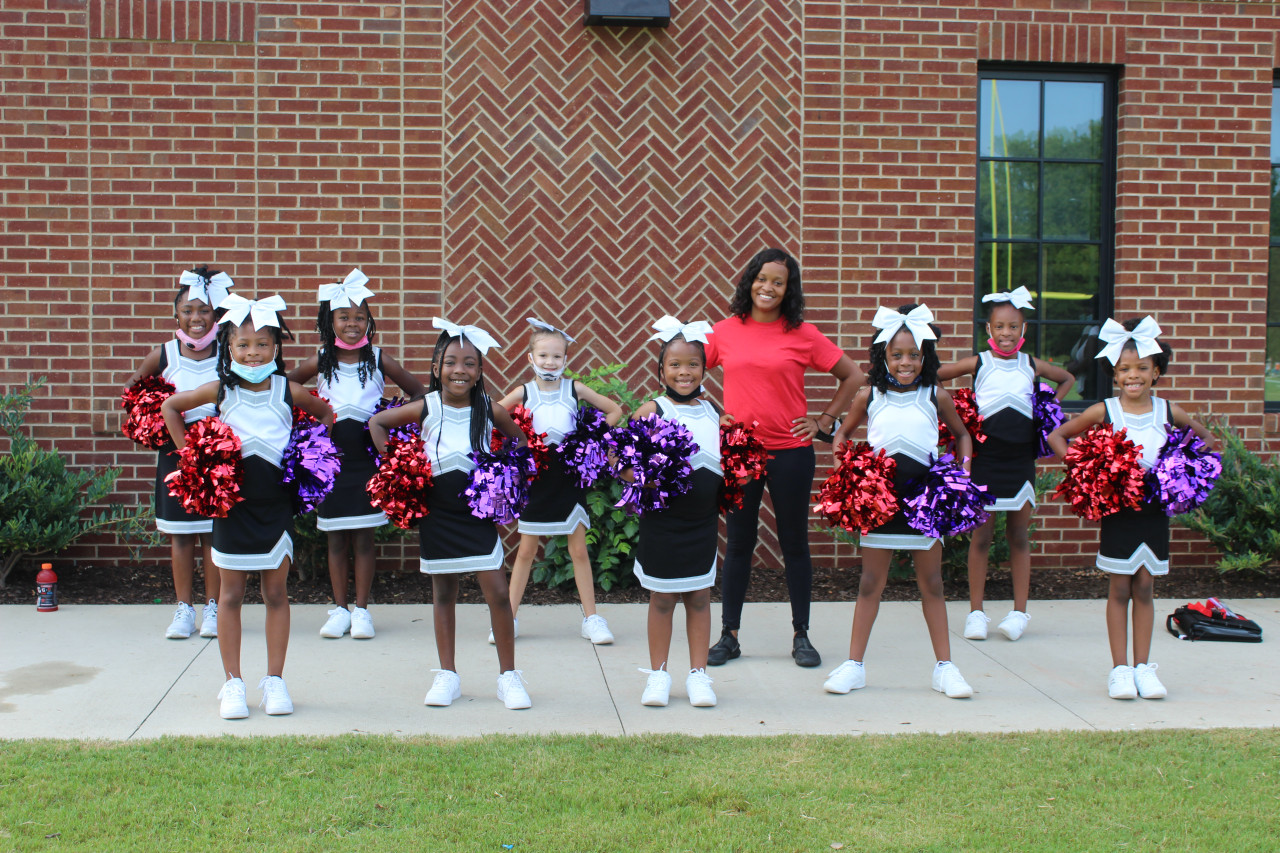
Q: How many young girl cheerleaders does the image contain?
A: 9